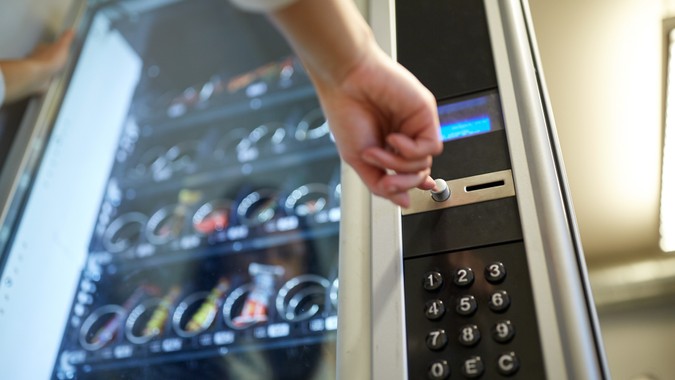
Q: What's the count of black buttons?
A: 12